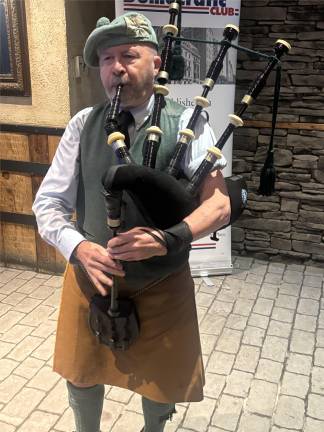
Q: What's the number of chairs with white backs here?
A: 0